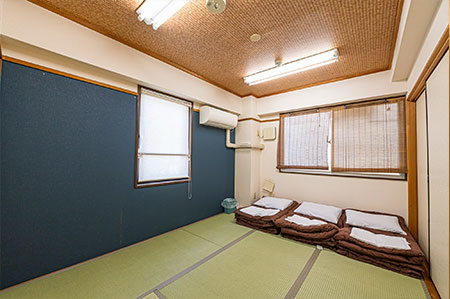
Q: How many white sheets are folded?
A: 3